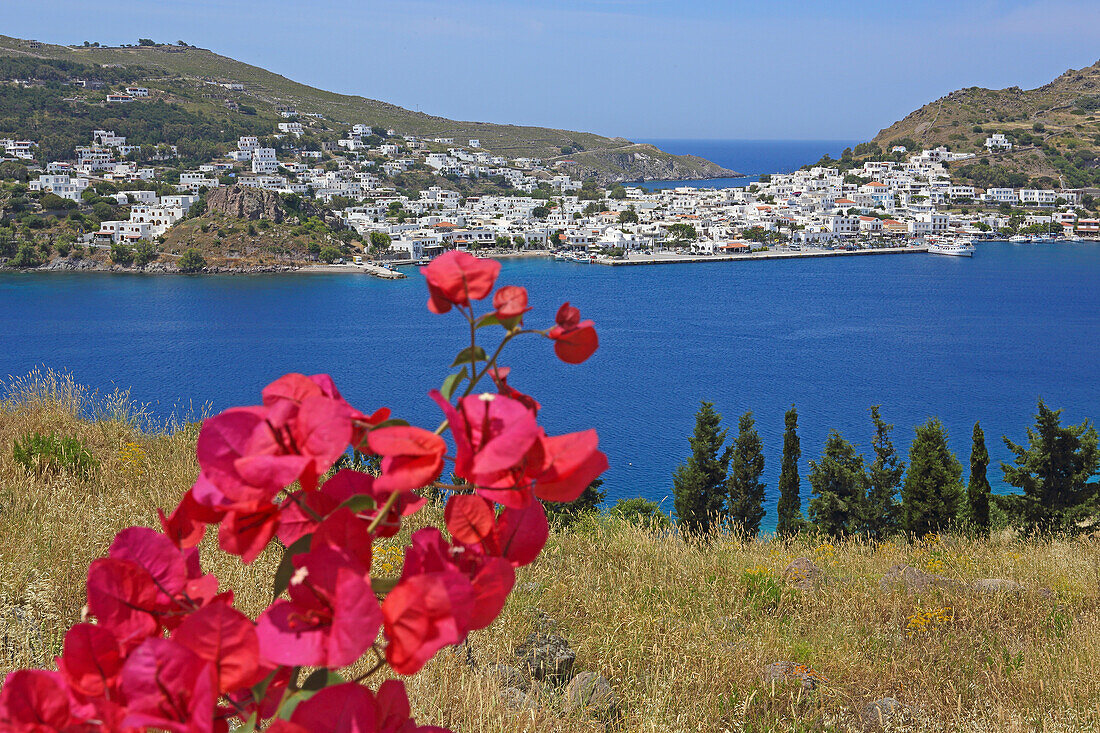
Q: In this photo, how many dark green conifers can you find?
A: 8